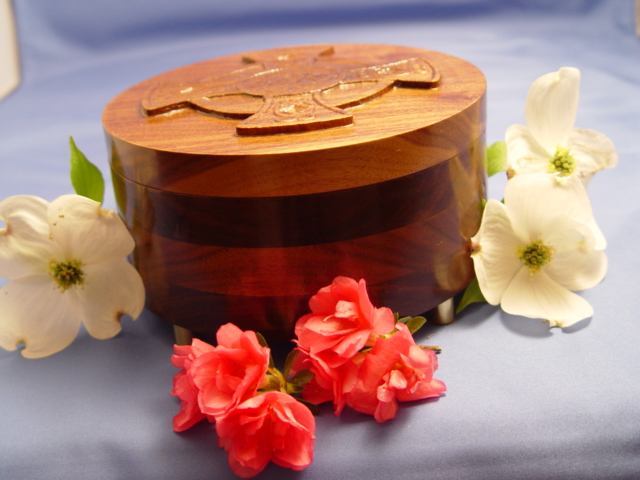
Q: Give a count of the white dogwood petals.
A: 12